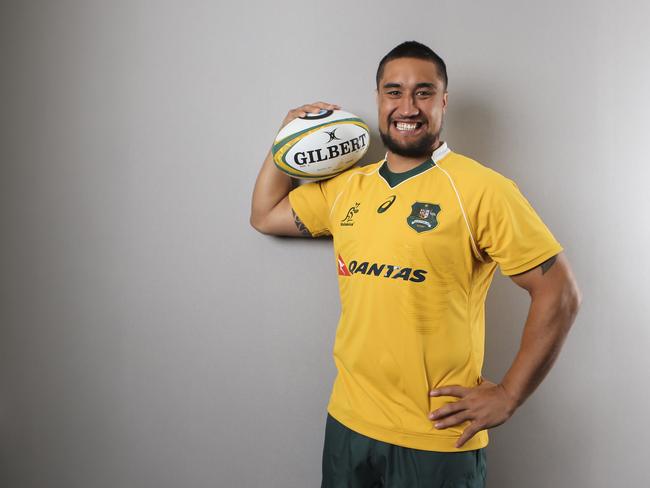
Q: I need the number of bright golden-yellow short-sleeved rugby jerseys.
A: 1